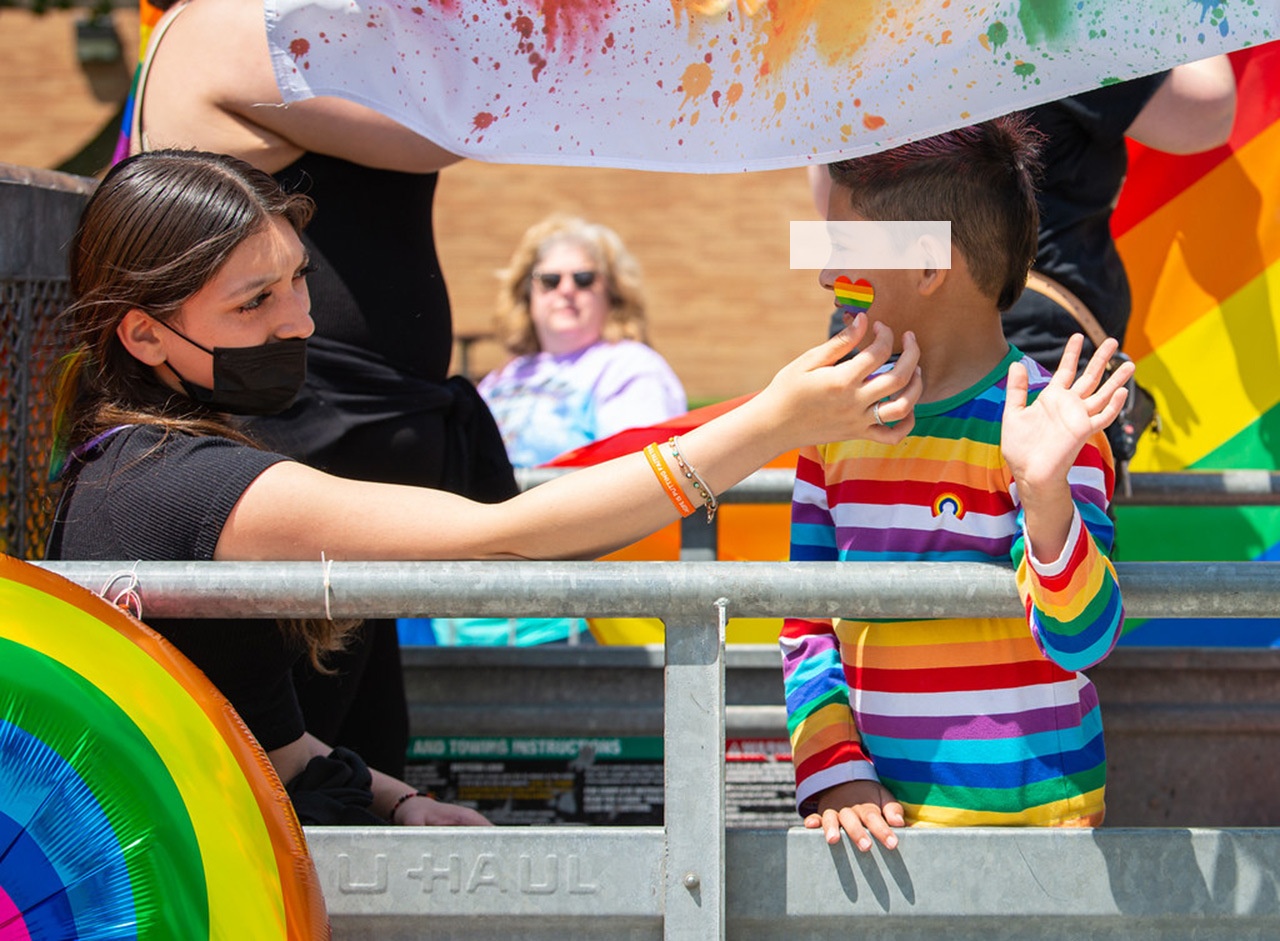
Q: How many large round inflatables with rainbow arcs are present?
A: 1